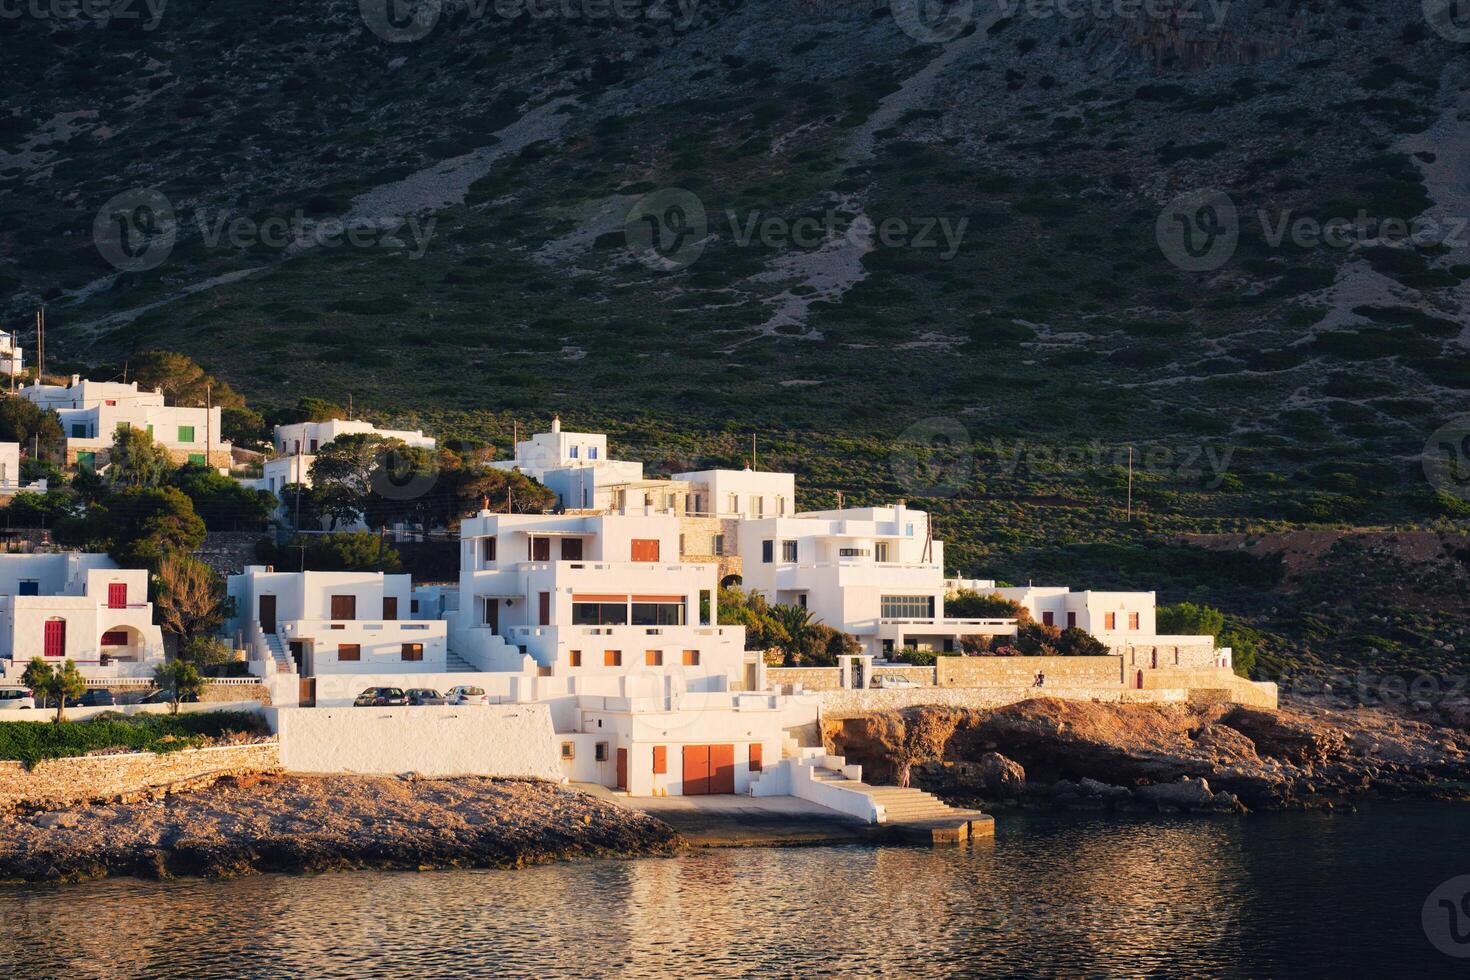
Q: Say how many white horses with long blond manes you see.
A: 0